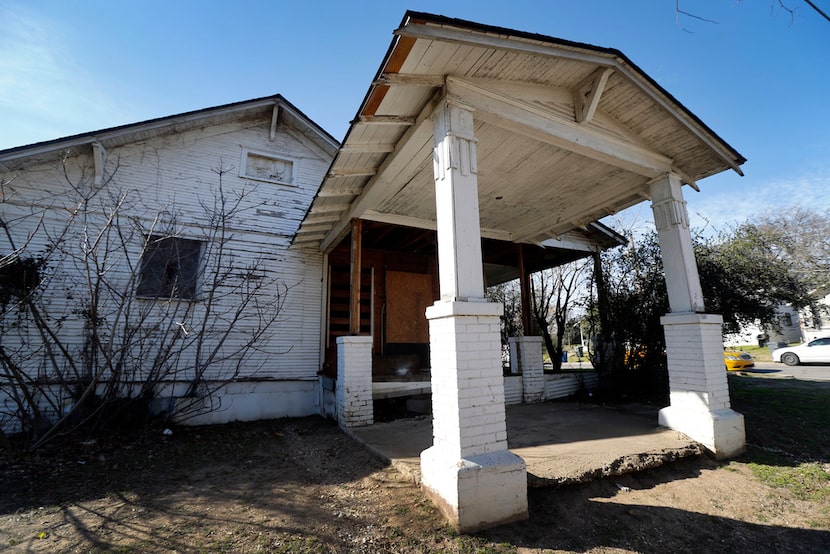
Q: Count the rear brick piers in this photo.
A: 2